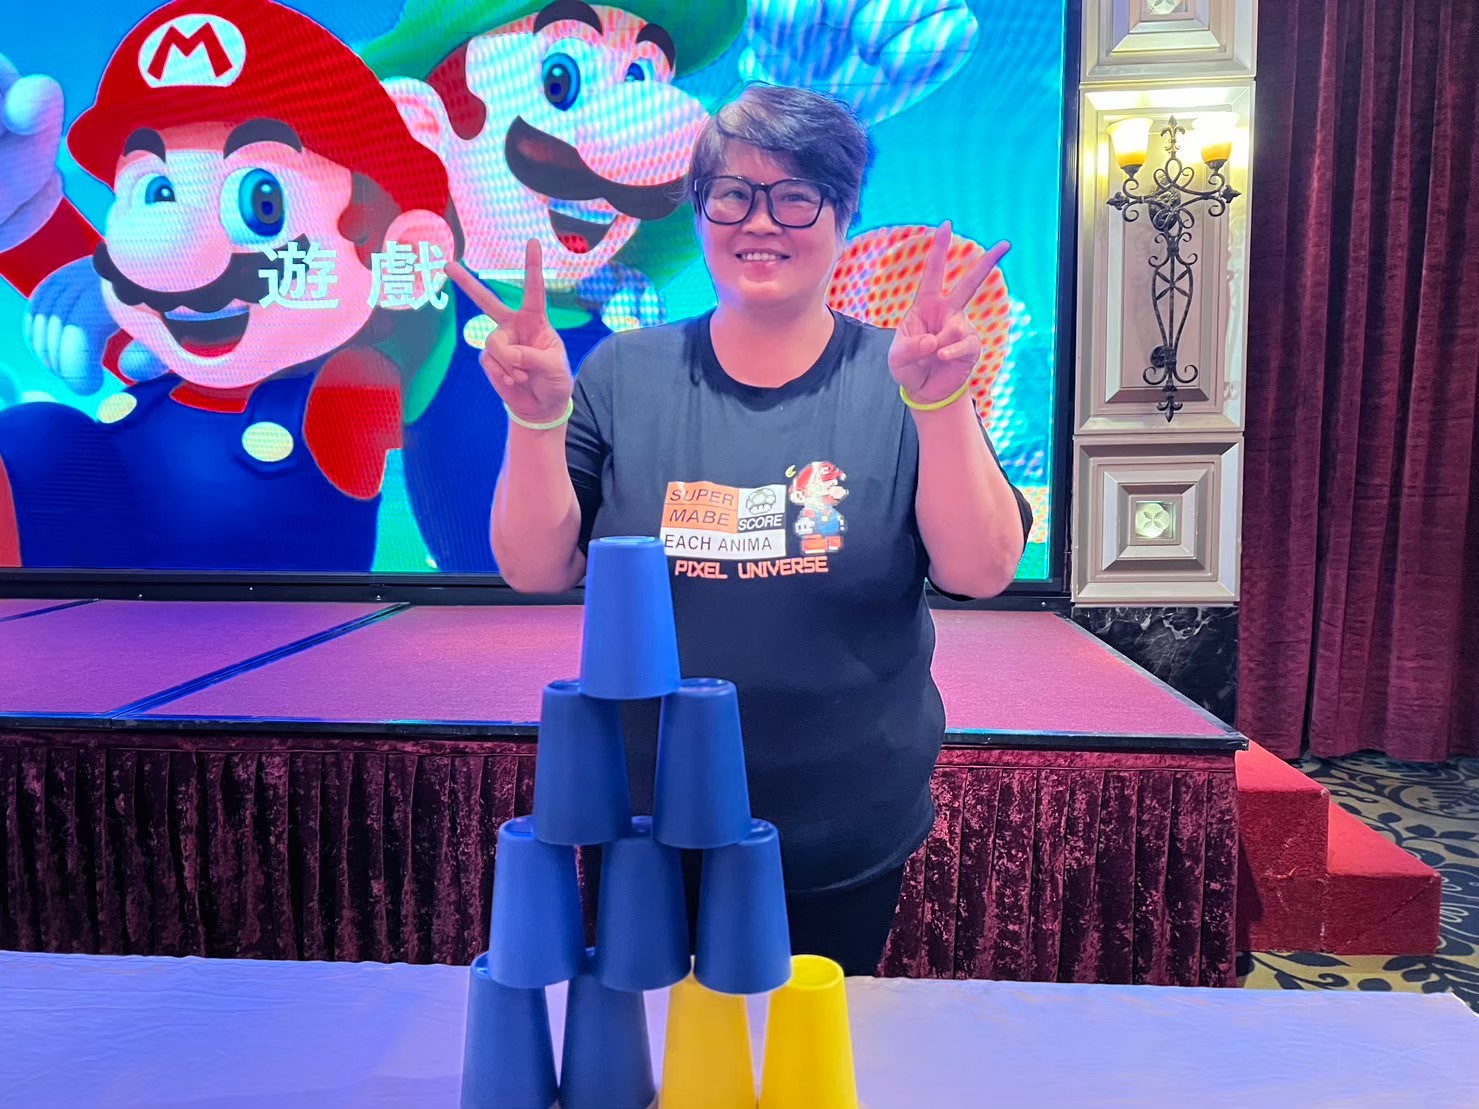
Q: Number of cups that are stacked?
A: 10